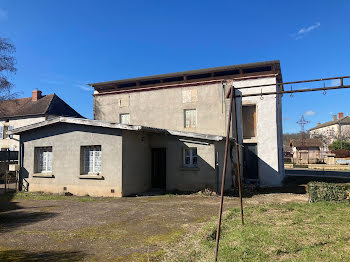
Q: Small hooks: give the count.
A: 3